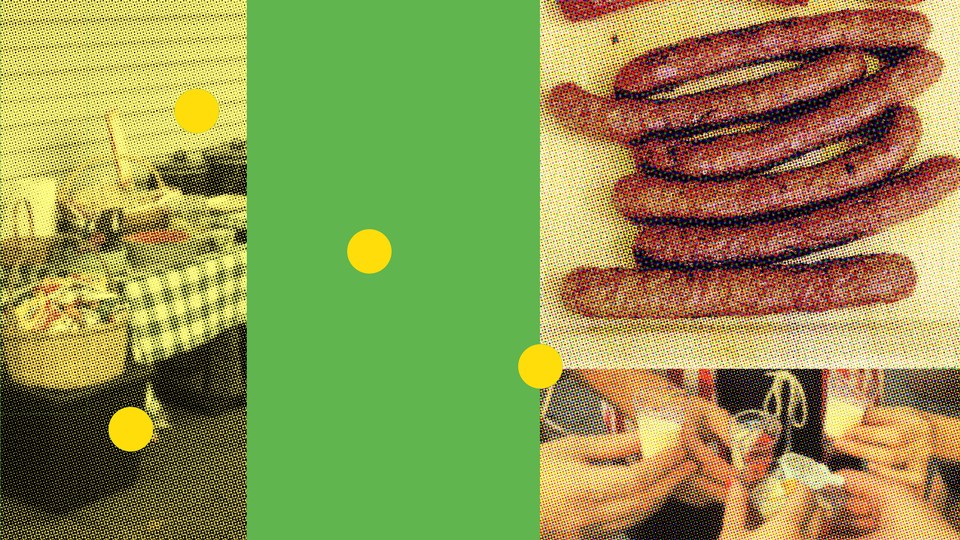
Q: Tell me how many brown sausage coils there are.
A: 6